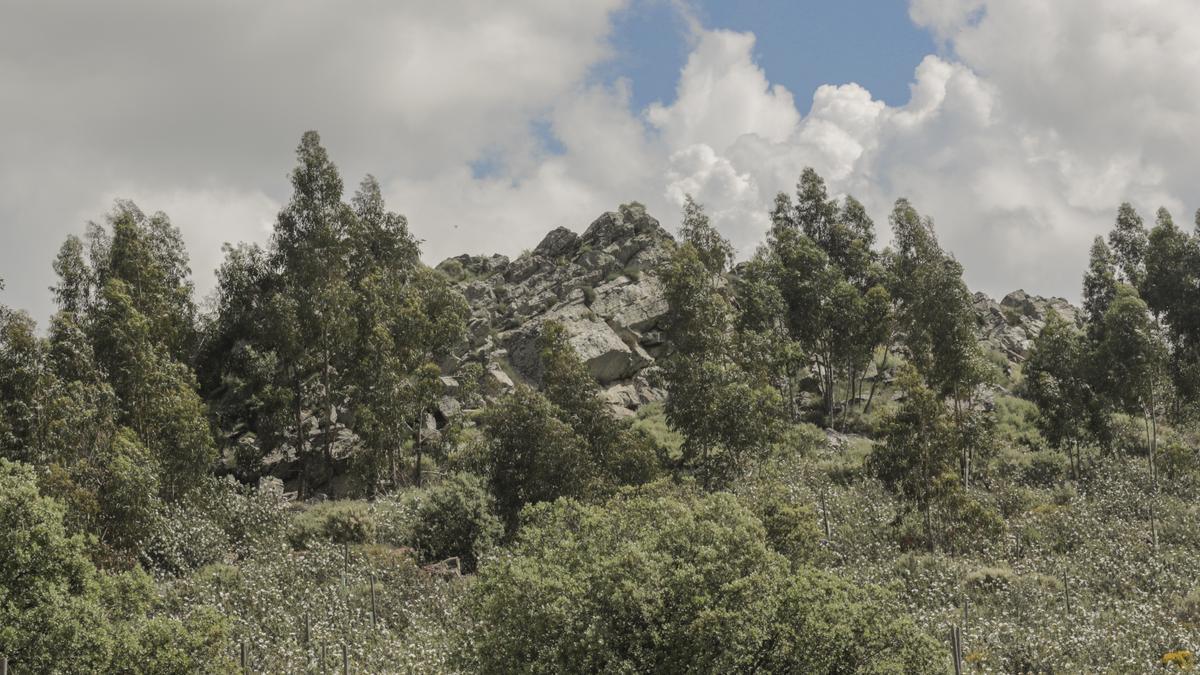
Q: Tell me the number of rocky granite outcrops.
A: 2